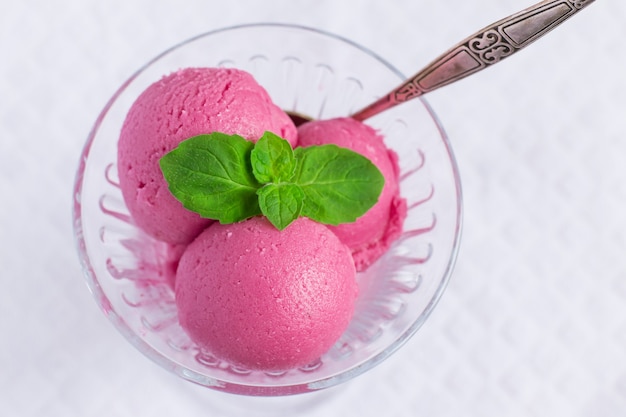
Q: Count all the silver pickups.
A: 0